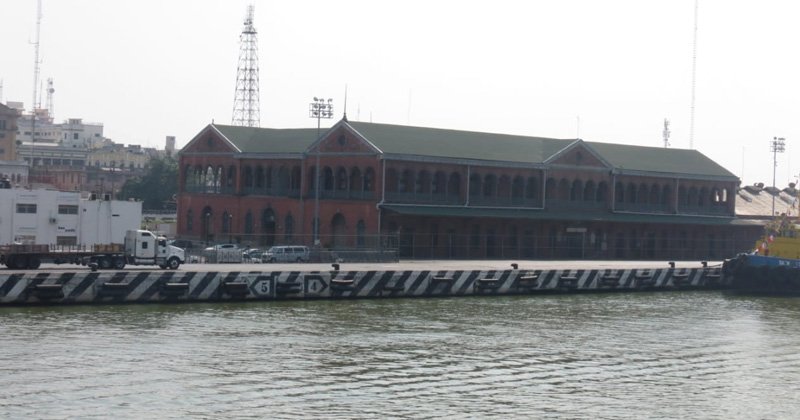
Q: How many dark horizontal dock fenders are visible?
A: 15